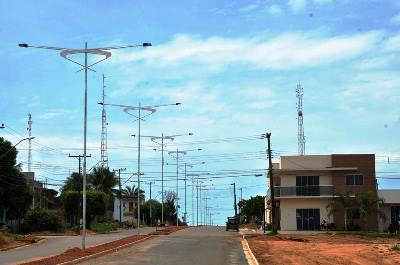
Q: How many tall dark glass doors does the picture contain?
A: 2